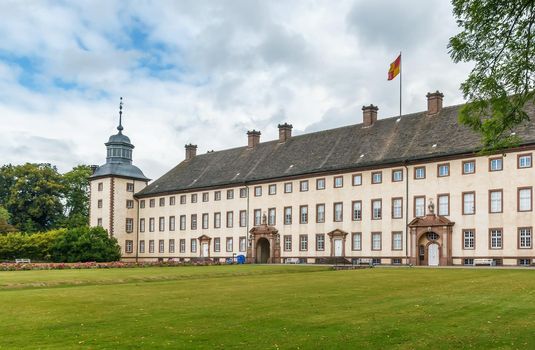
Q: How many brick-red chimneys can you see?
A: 5